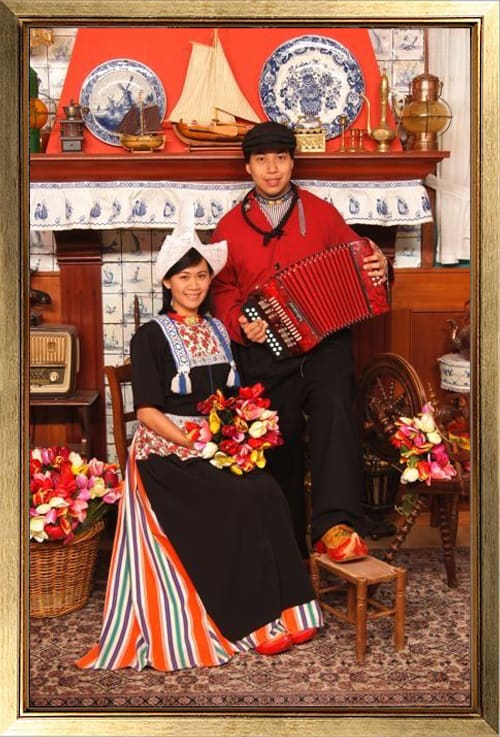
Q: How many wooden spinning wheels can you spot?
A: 1